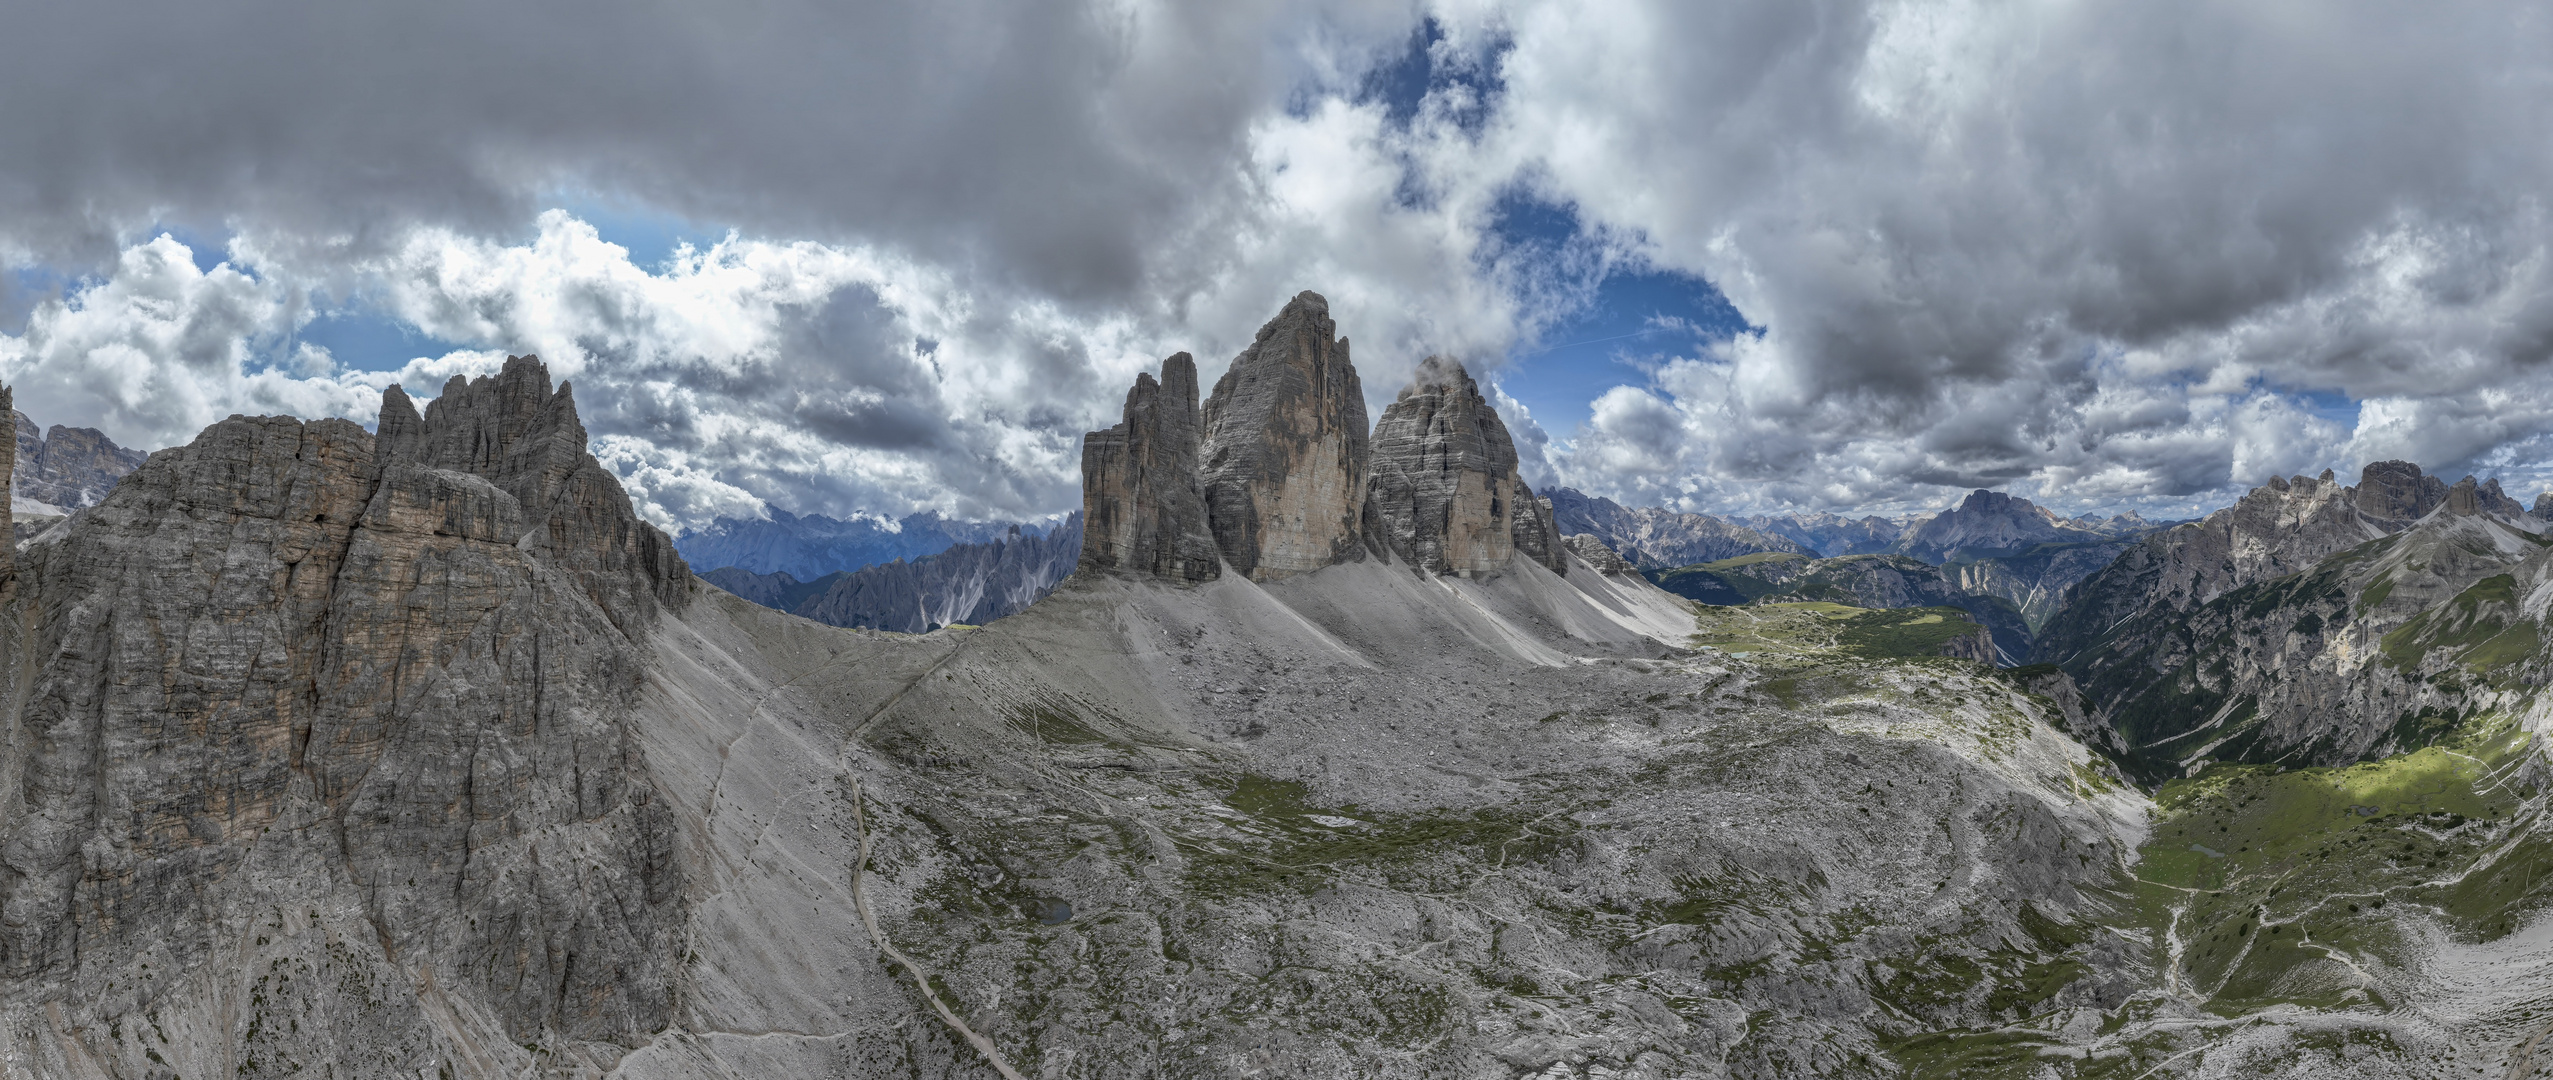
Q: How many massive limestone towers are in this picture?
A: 3